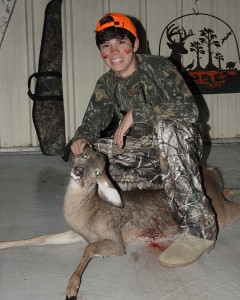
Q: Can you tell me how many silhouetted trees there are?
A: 3